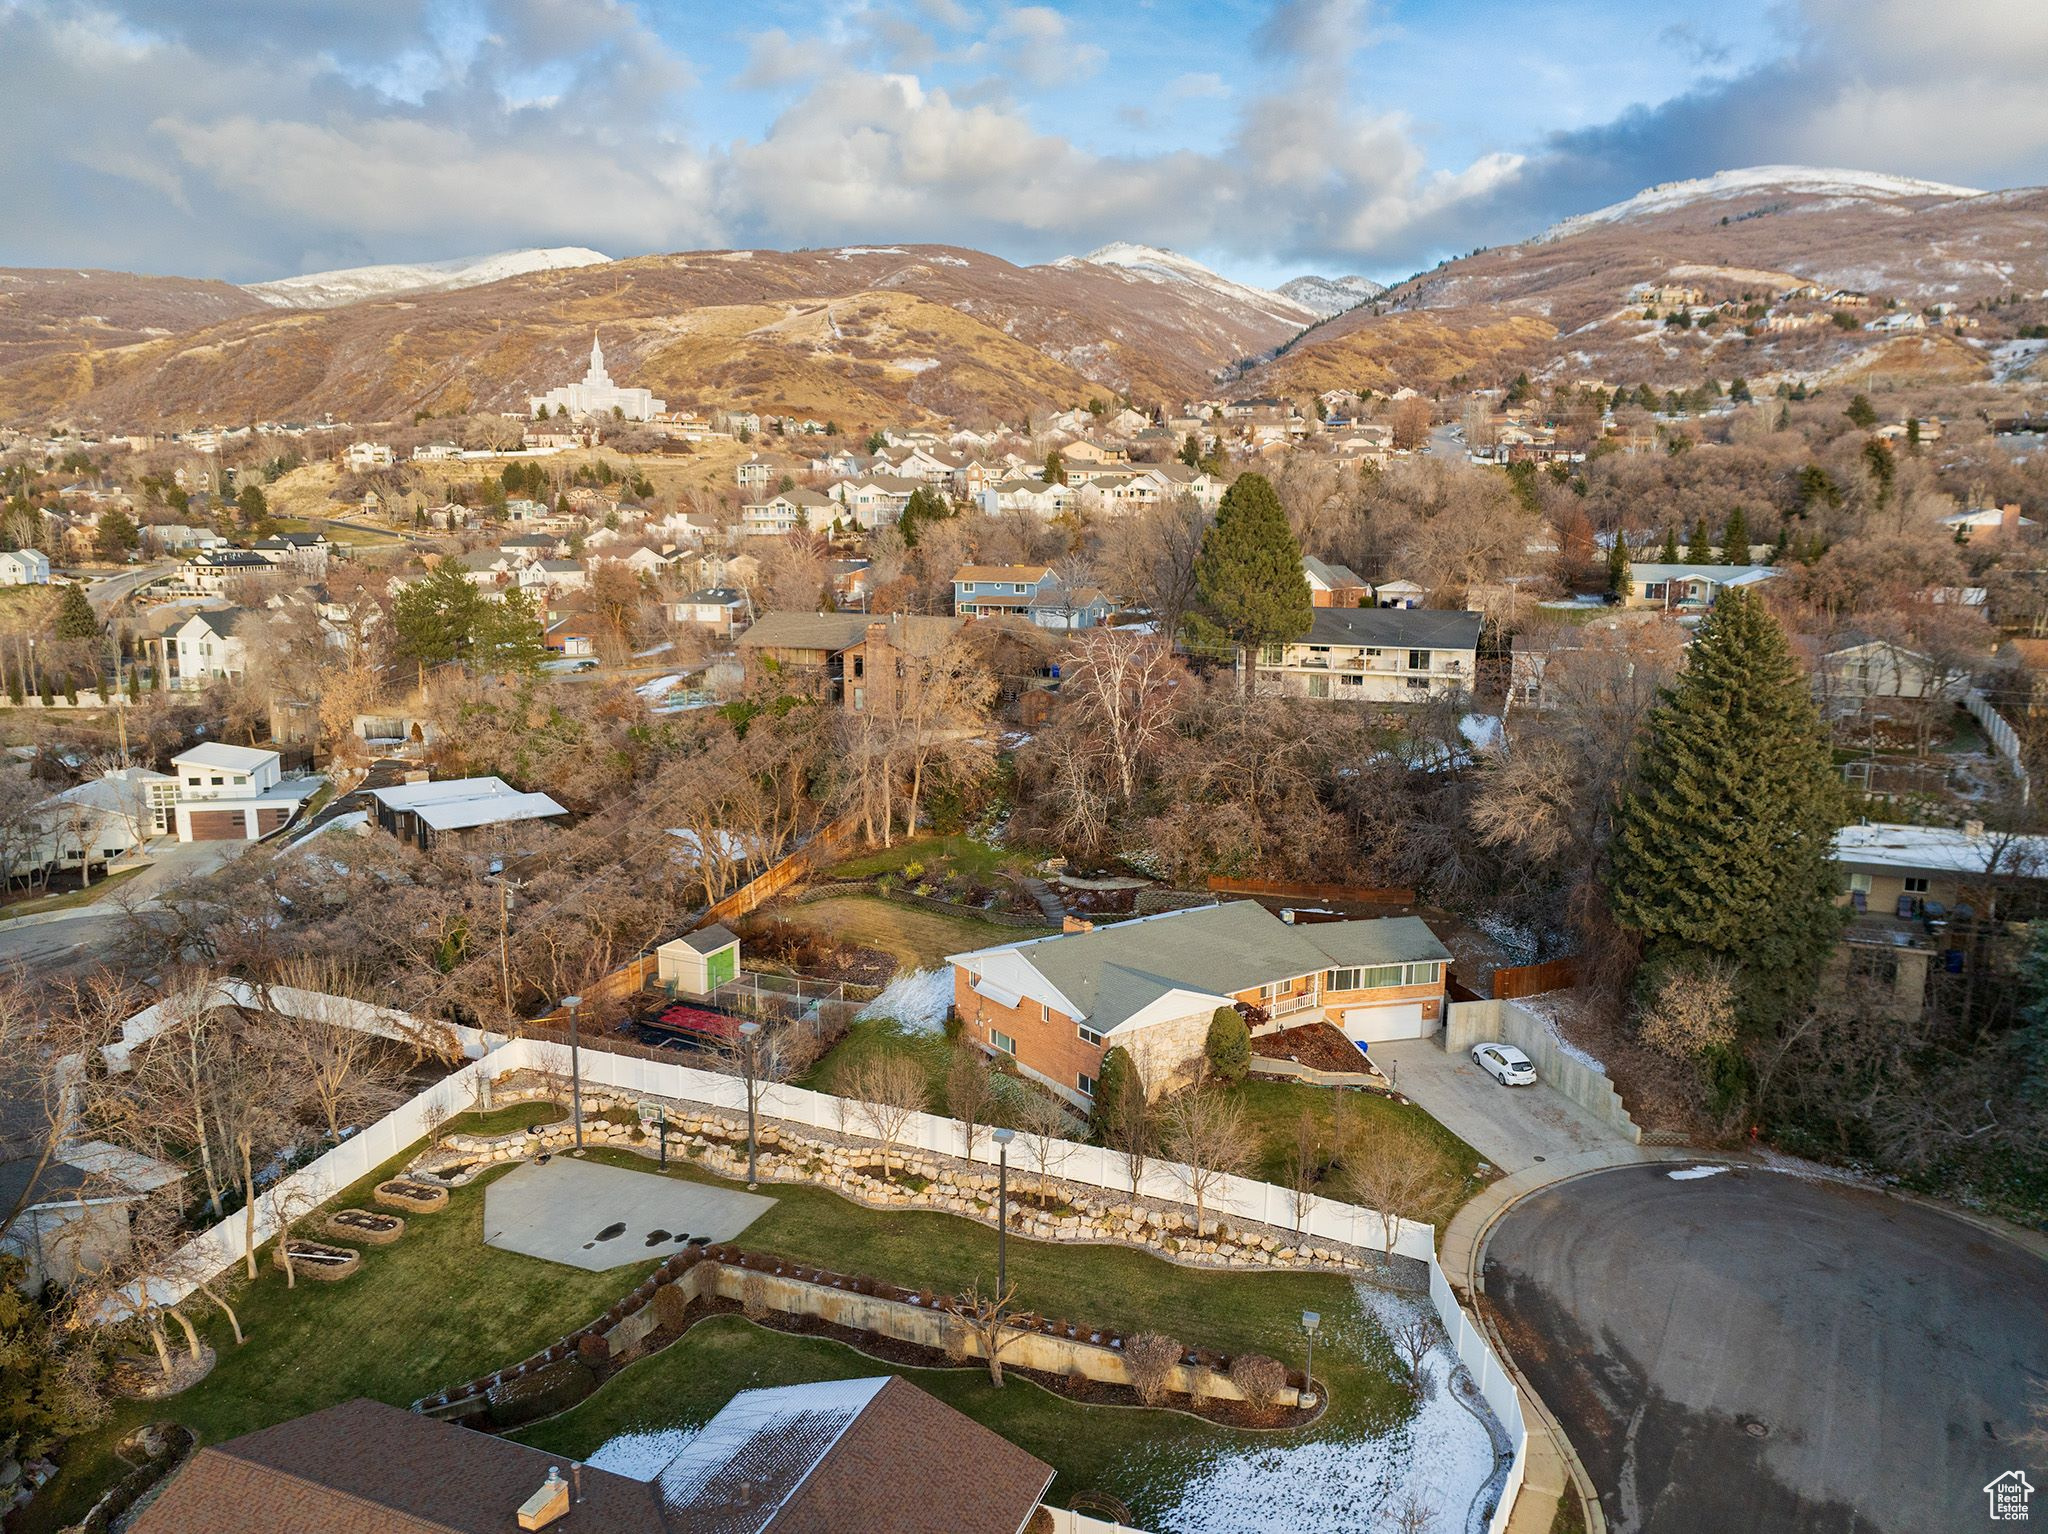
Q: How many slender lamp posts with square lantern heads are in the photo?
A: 4